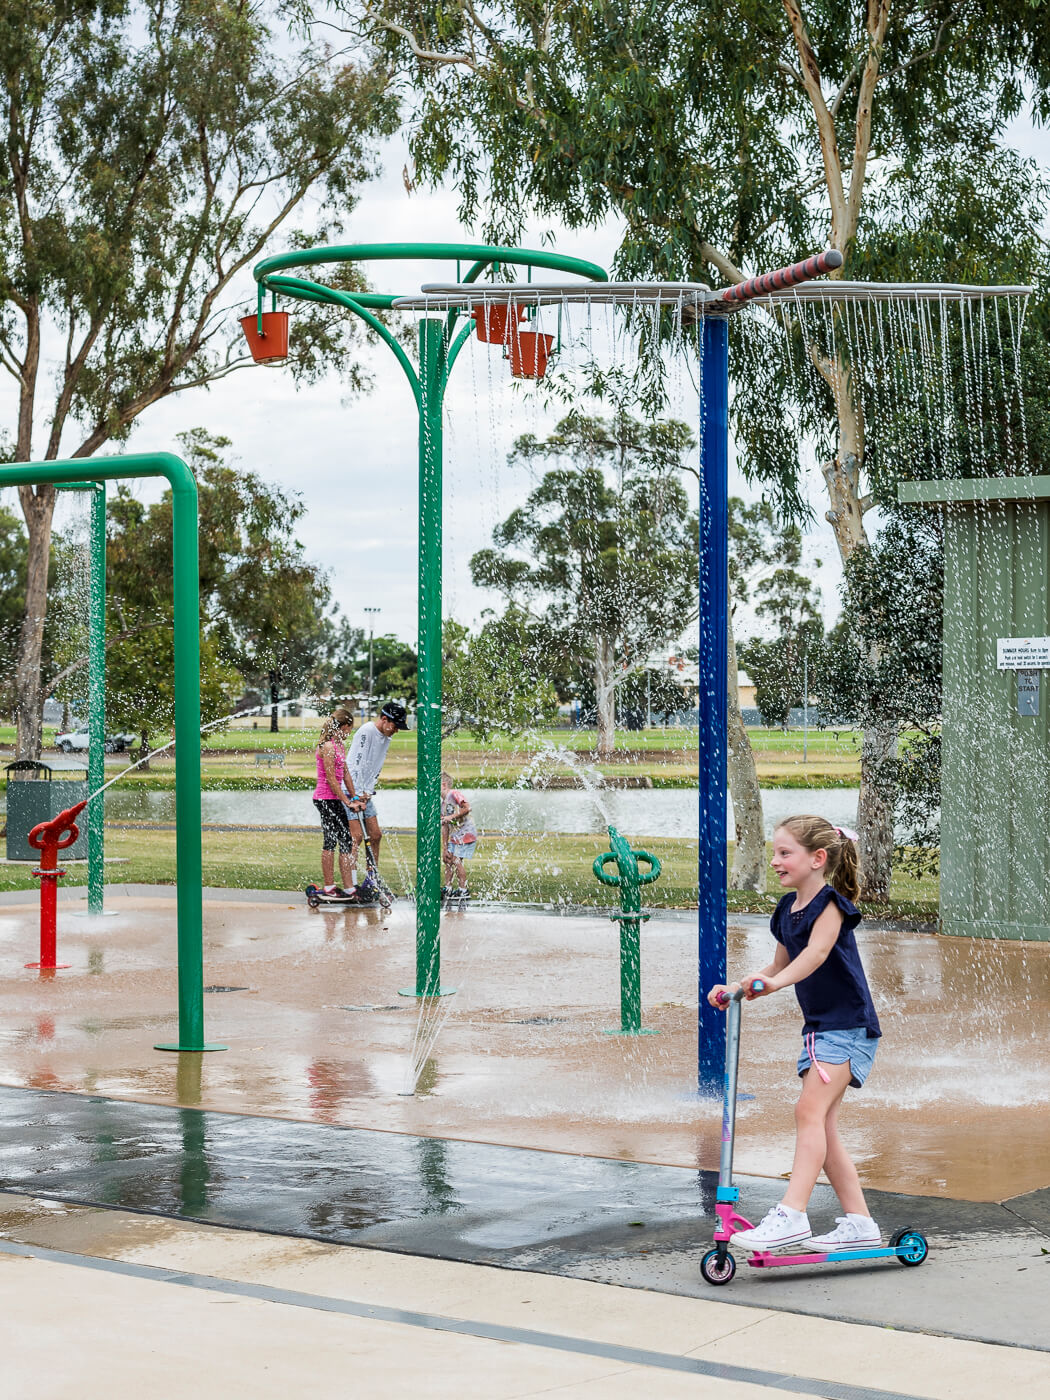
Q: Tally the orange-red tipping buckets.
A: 3